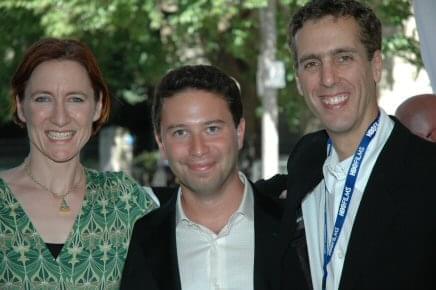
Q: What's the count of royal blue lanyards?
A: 1